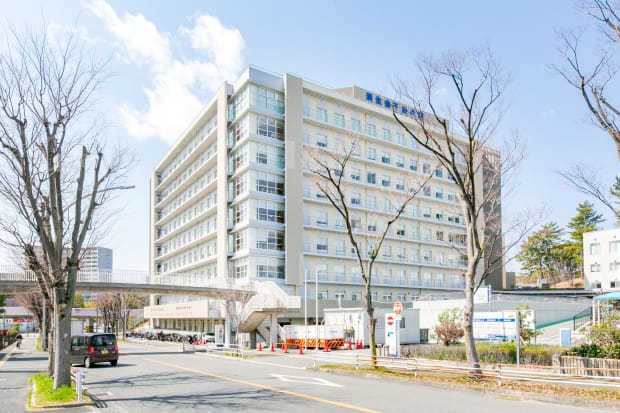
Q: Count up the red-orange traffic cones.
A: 11